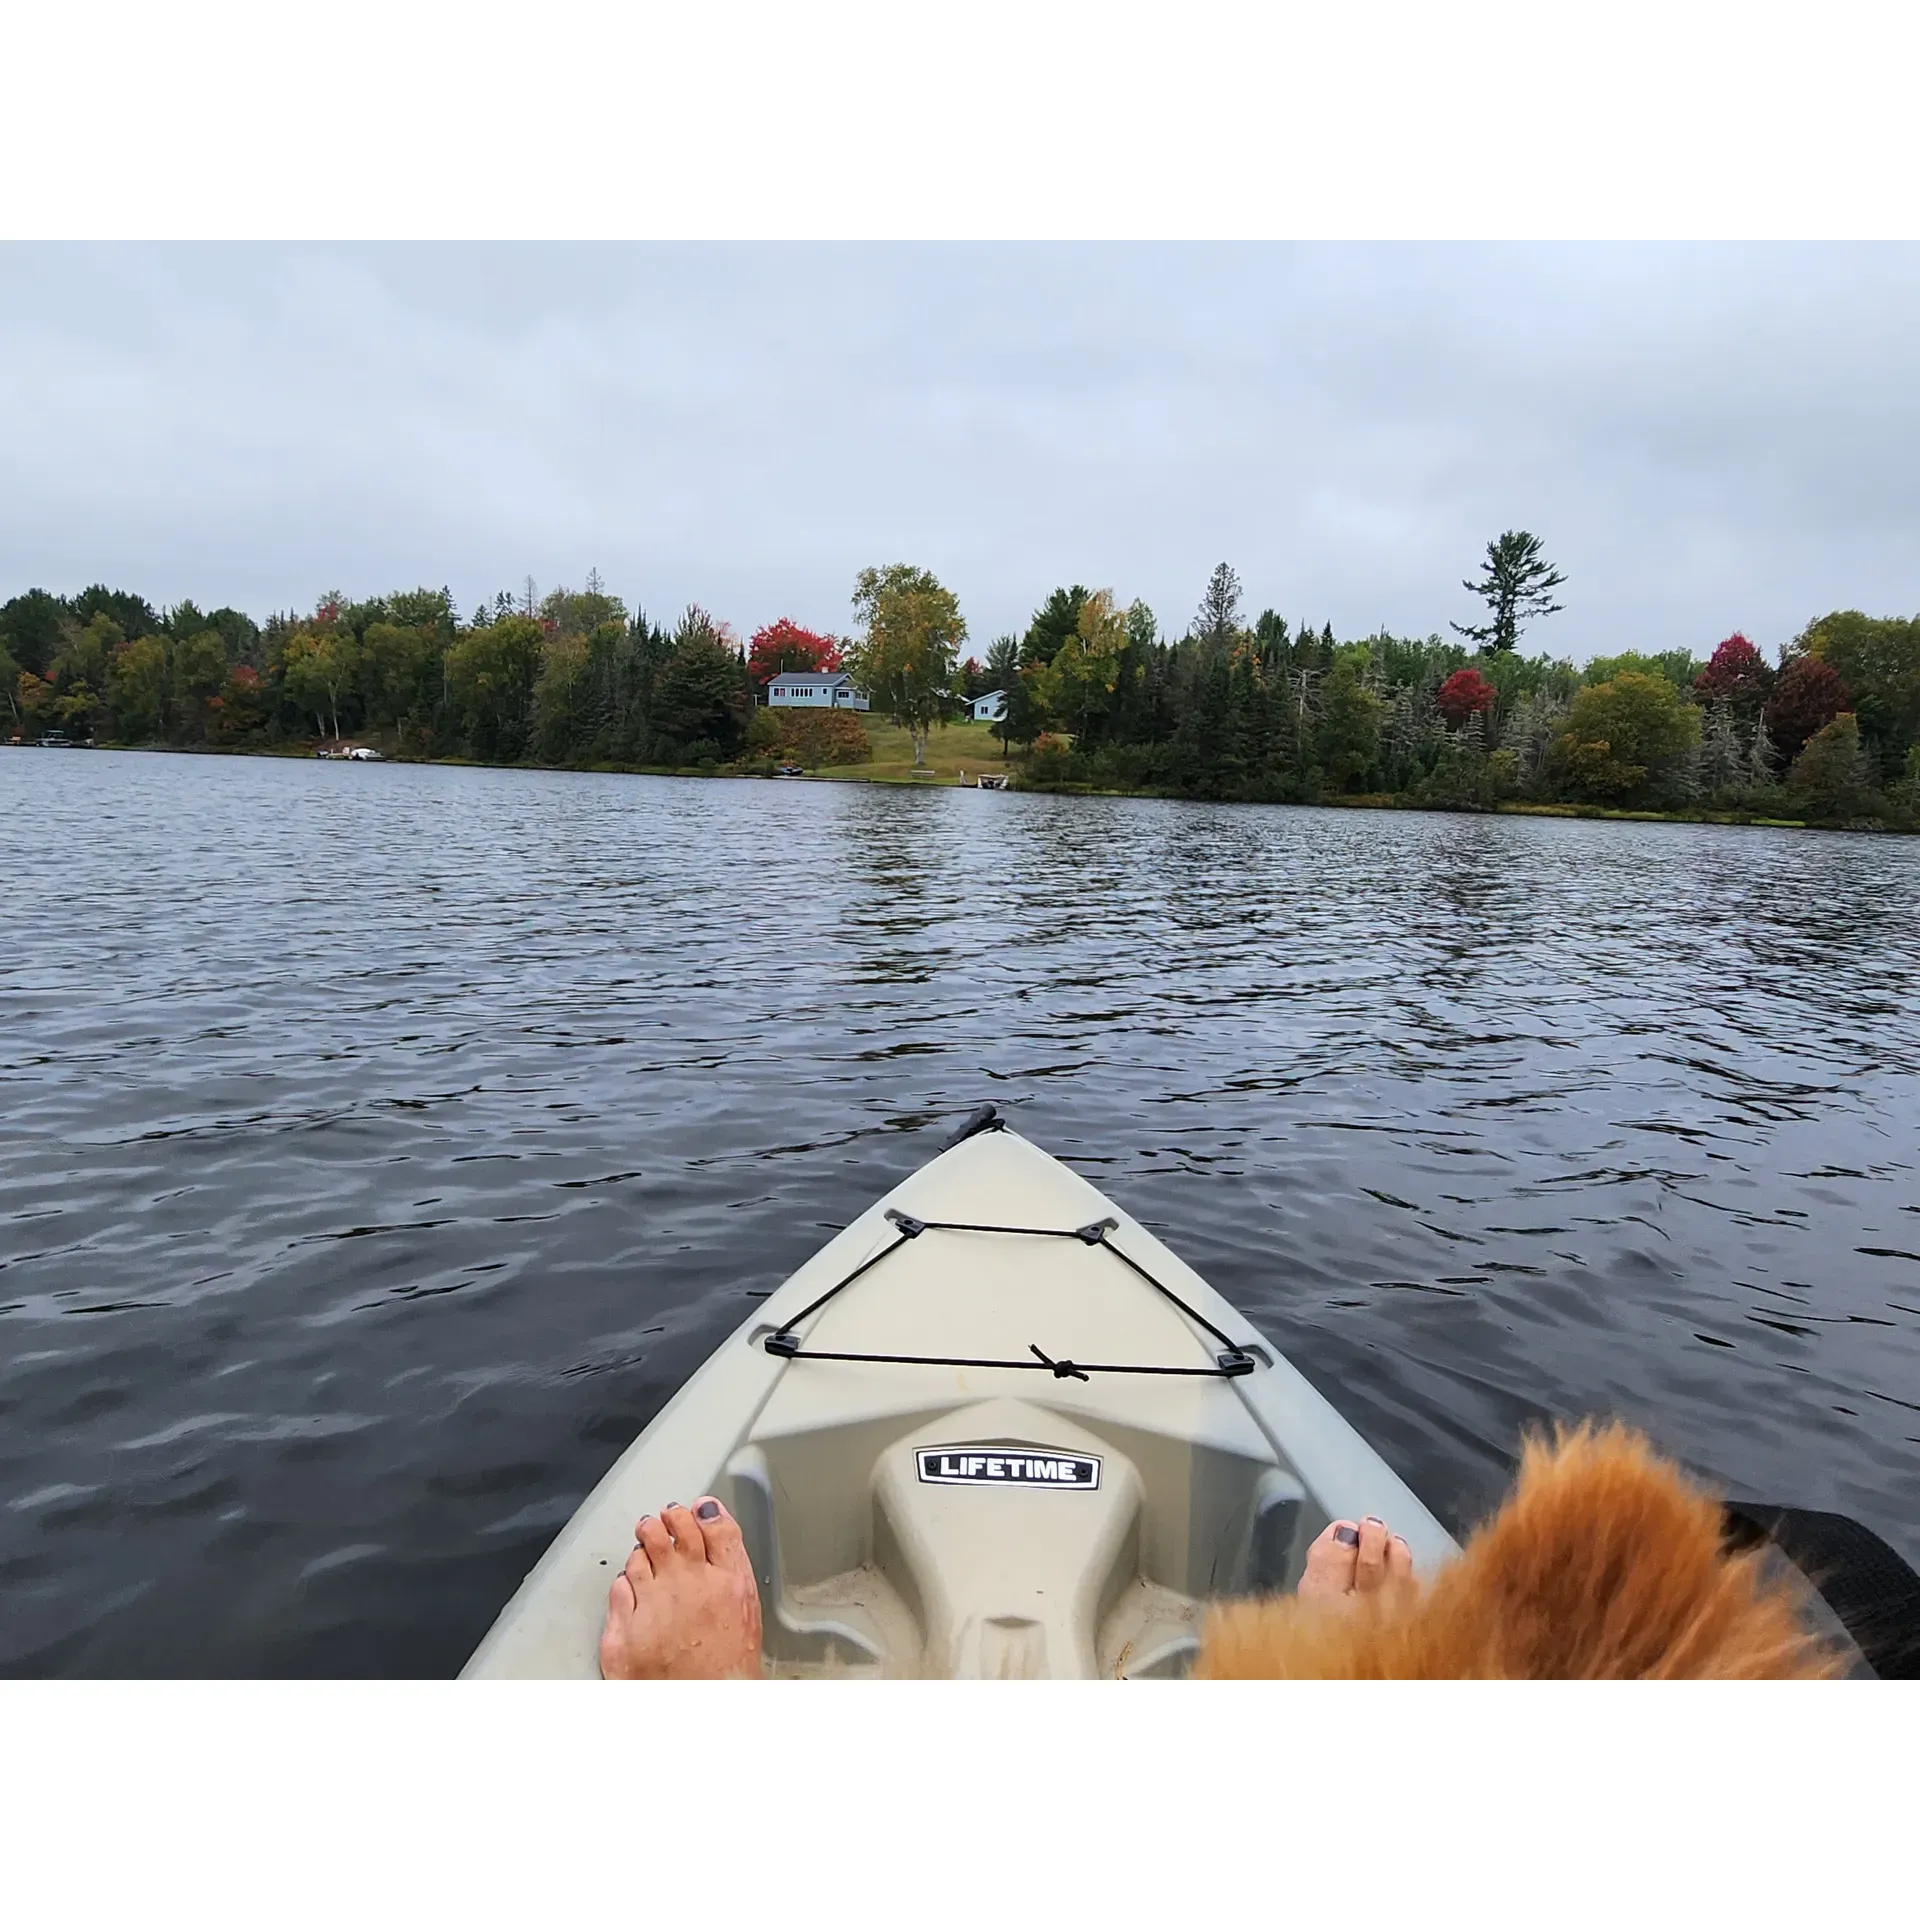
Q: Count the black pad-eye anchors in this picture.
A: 4